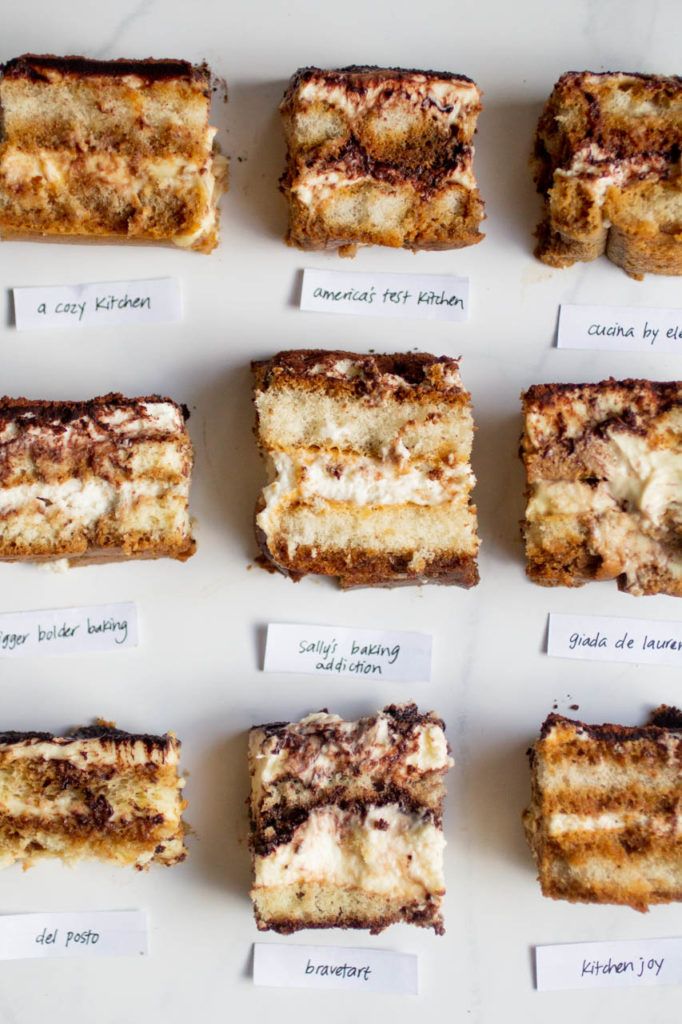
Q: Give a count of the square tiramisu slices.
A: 9